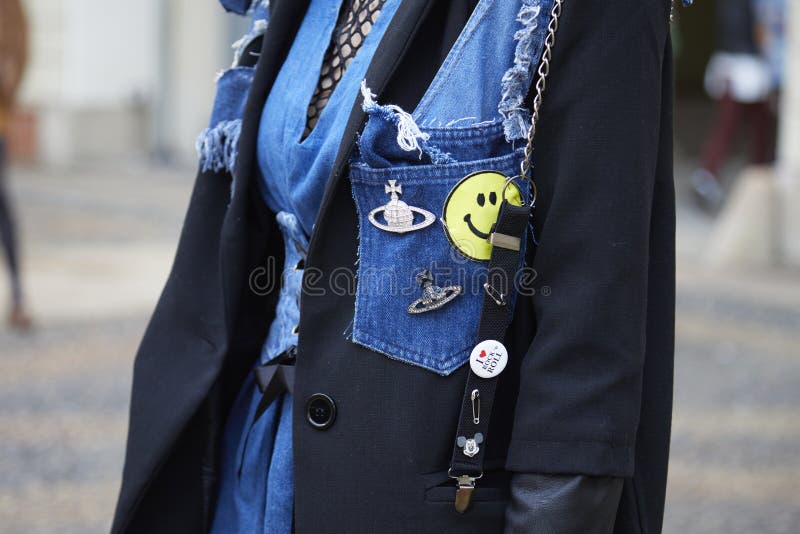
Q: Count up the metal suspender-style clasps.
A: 1